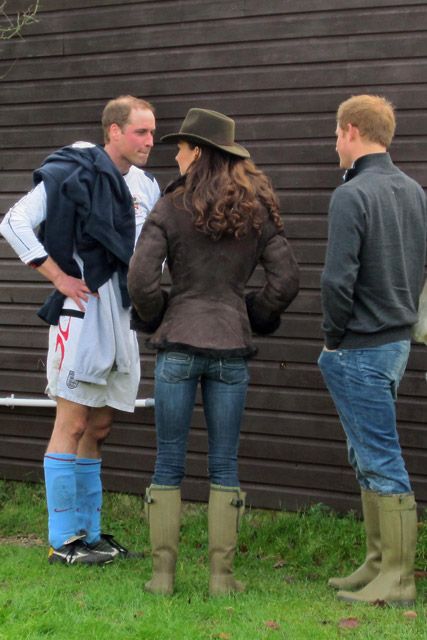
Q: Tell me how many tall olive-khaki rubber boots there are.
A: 4